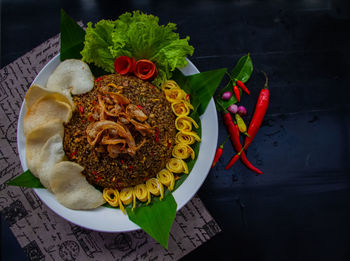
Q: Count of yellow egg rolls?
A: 12